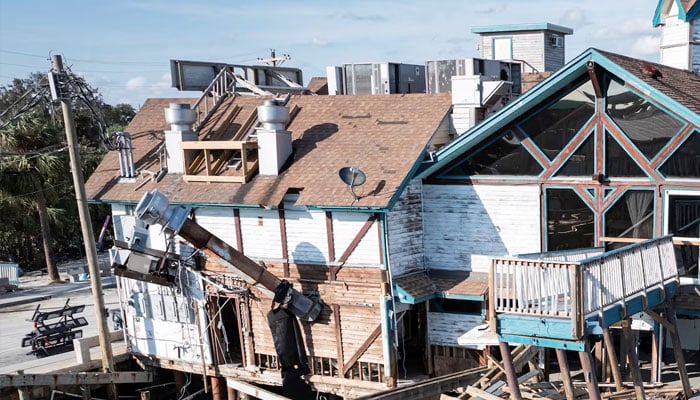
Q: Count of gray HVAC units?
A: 2